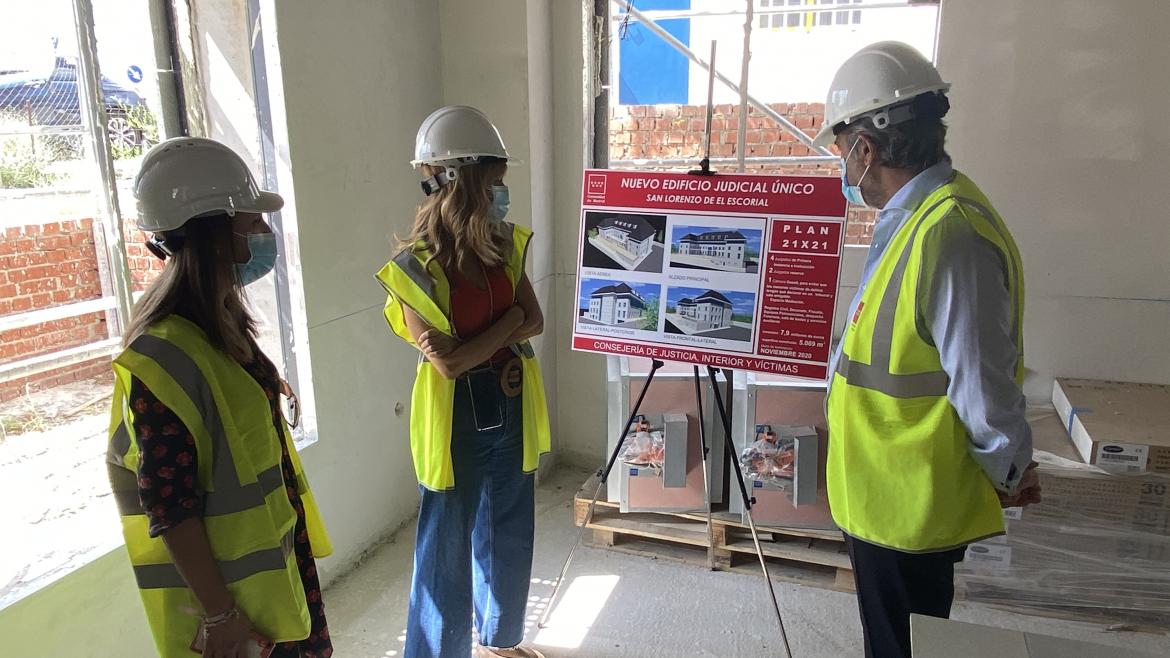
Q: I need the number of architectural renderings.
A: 4